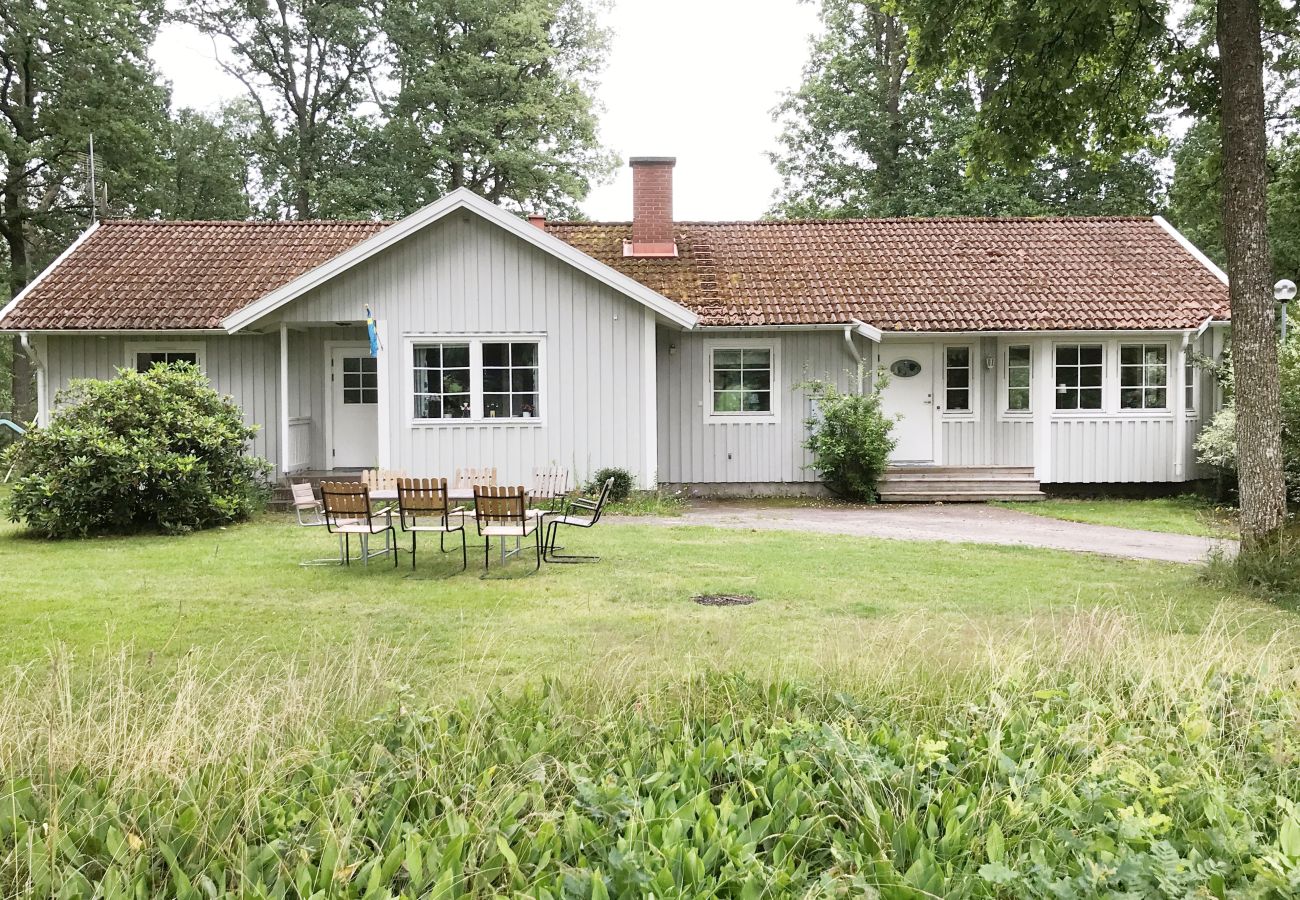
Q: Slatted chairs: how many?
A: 8